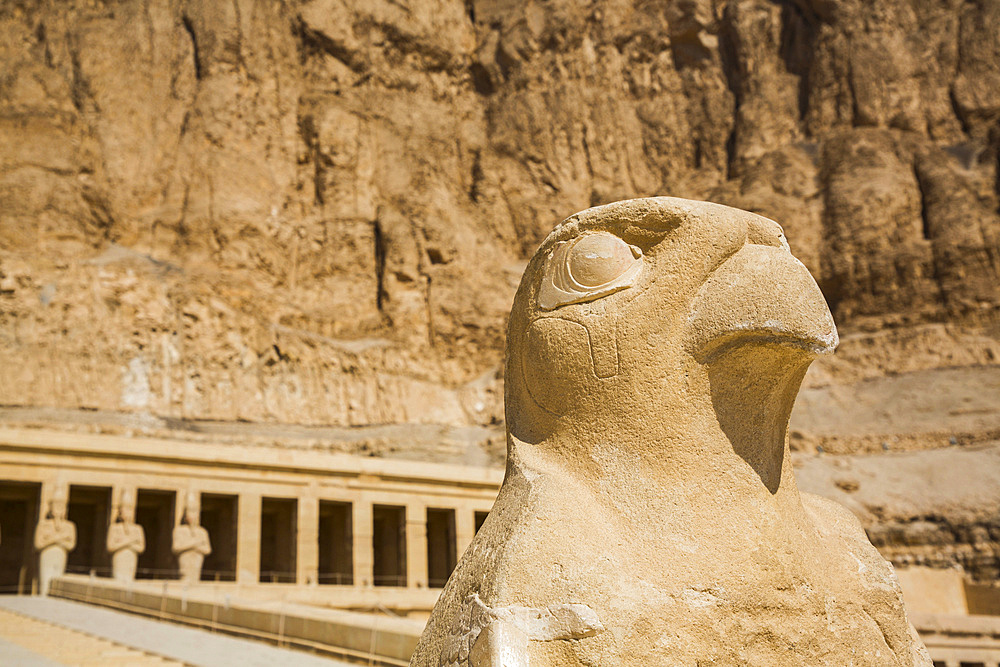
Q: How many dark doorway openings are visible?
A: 9